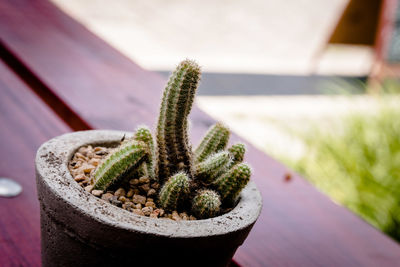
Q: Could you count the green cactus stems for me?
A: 9